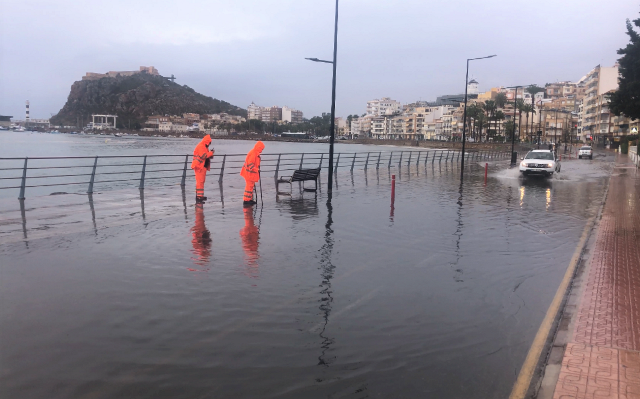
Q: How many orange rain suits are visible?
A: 2